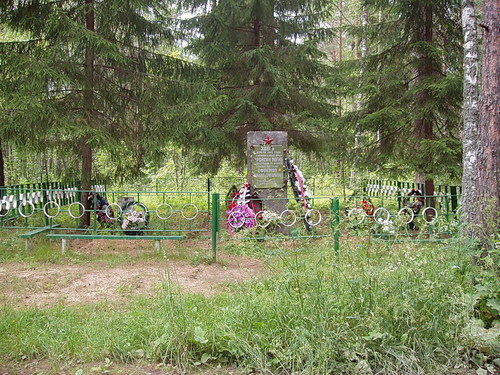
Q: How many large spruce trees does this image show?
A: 3